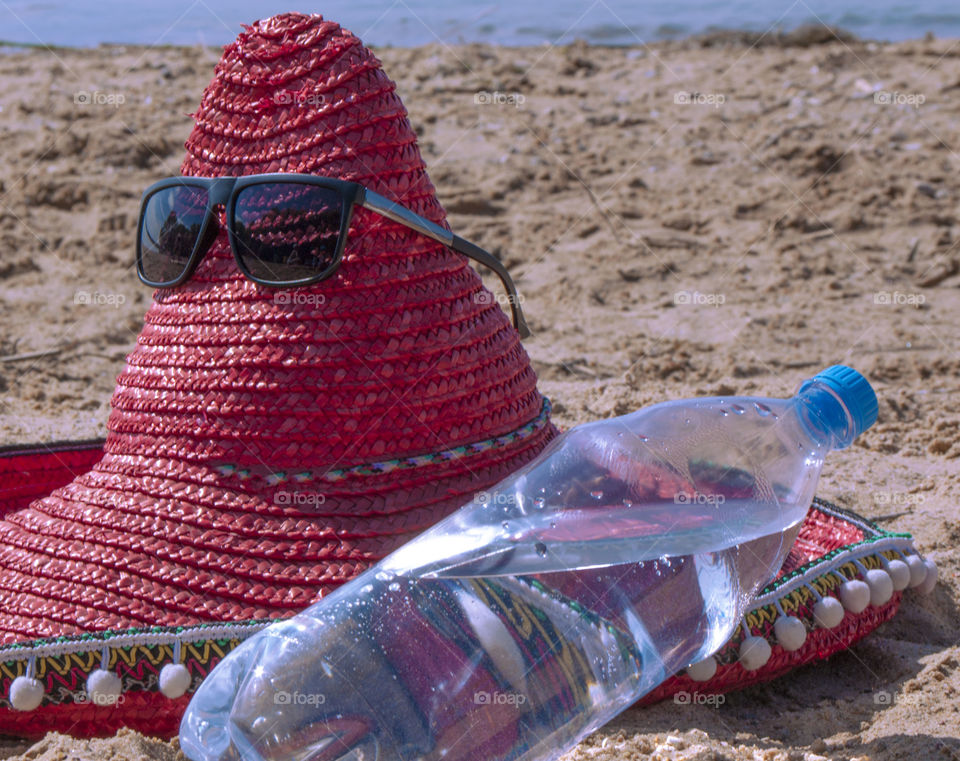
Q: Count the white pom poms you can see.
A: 12